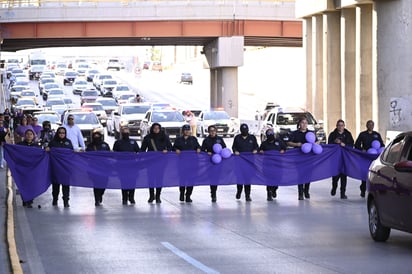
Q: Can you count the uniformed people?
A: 12